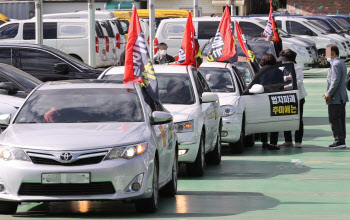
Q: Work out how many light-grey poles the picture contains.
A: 5